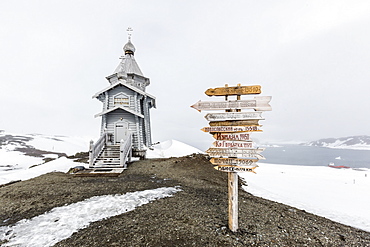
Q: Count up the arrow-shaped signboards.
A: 10